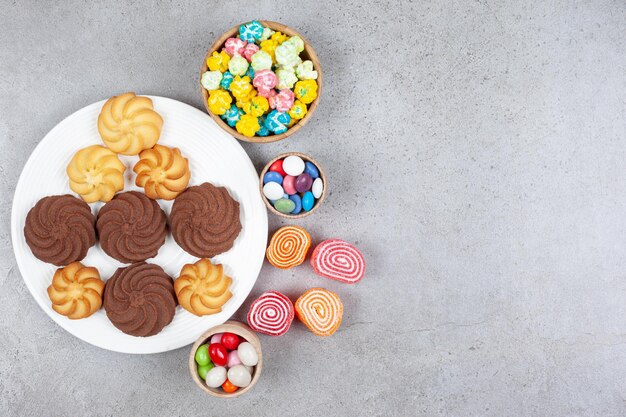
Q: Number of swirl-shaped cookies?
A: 9